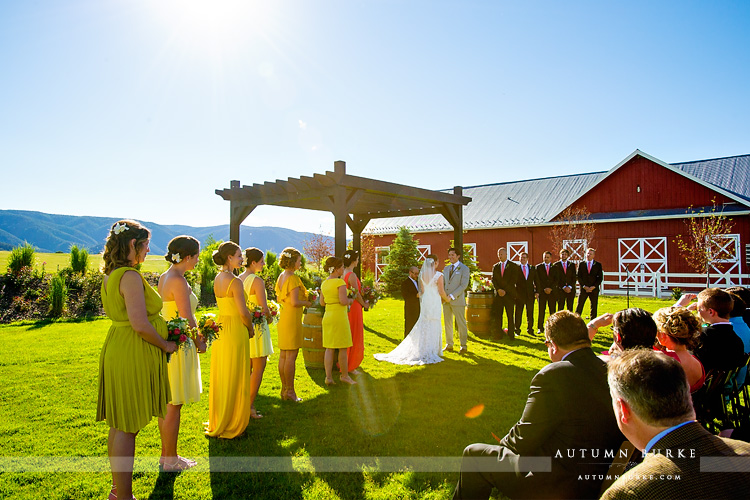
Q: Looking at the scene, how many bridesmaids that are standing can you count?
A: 7